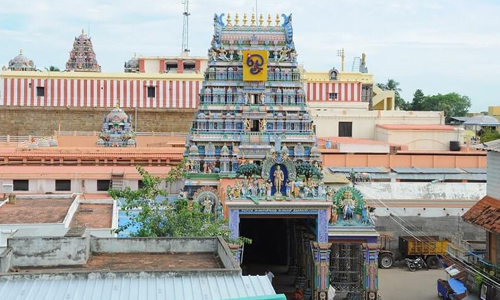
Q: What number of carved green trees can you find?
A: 2